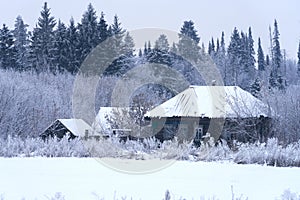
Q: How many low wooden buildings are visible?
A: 3